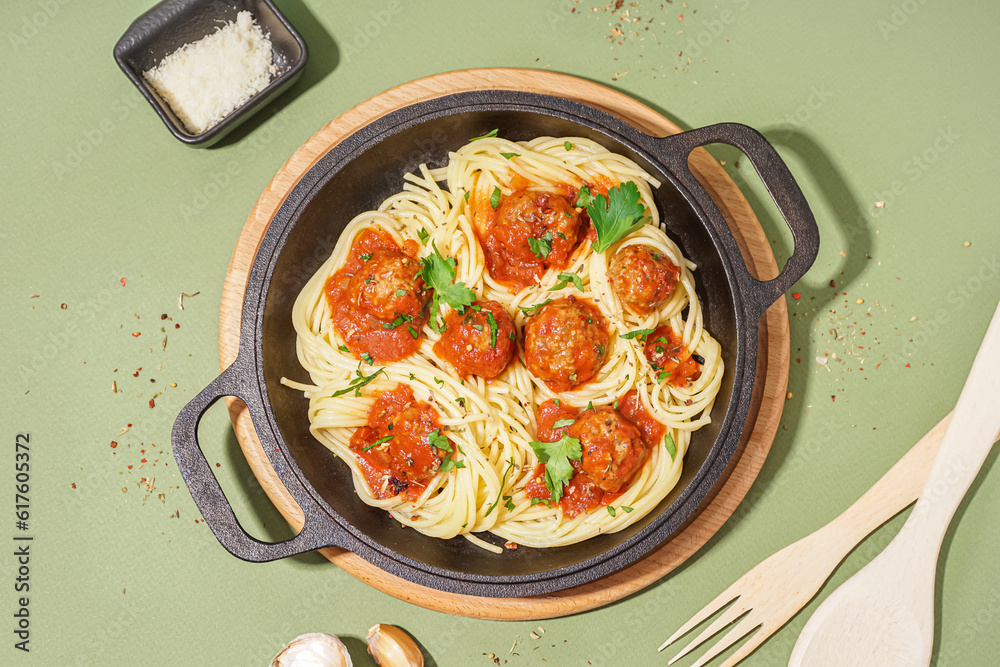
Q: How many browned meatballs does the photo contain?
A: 7